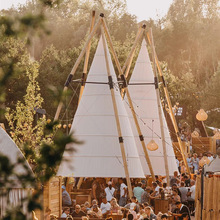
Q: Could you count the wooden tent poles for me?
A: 8